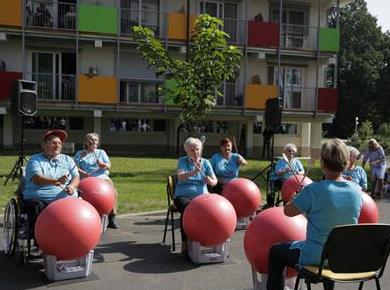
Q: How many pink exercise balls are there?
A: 7